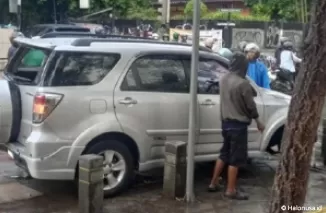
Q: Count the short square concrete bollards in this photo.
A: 2